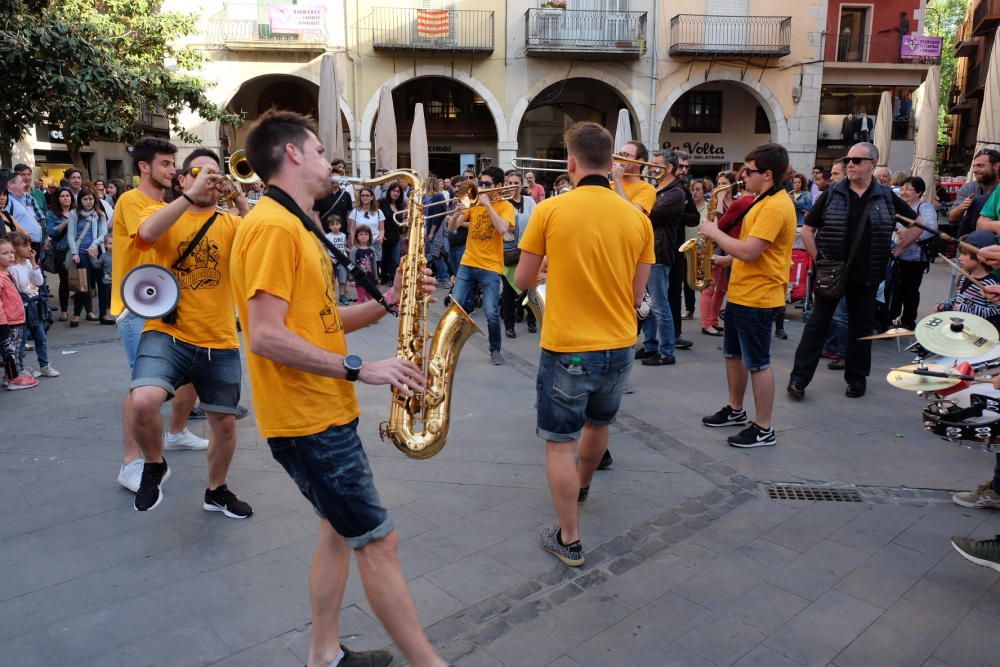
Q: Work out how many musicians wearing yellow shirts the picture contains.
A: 7